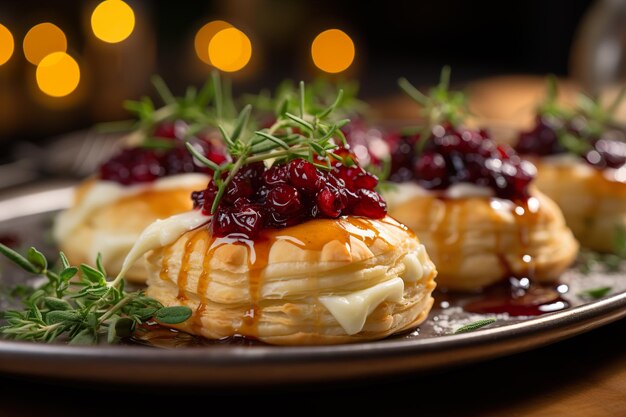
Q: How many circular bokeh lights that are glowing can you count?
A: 7